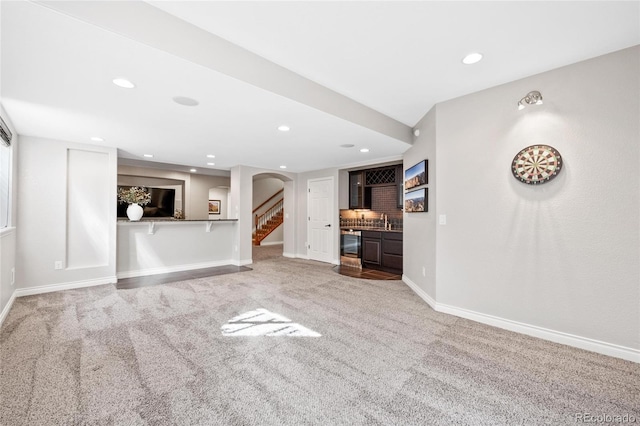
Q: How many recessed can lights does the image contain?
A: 10